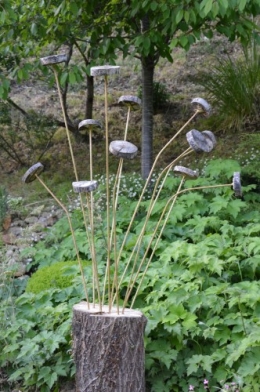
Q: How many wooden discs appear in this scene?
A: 12